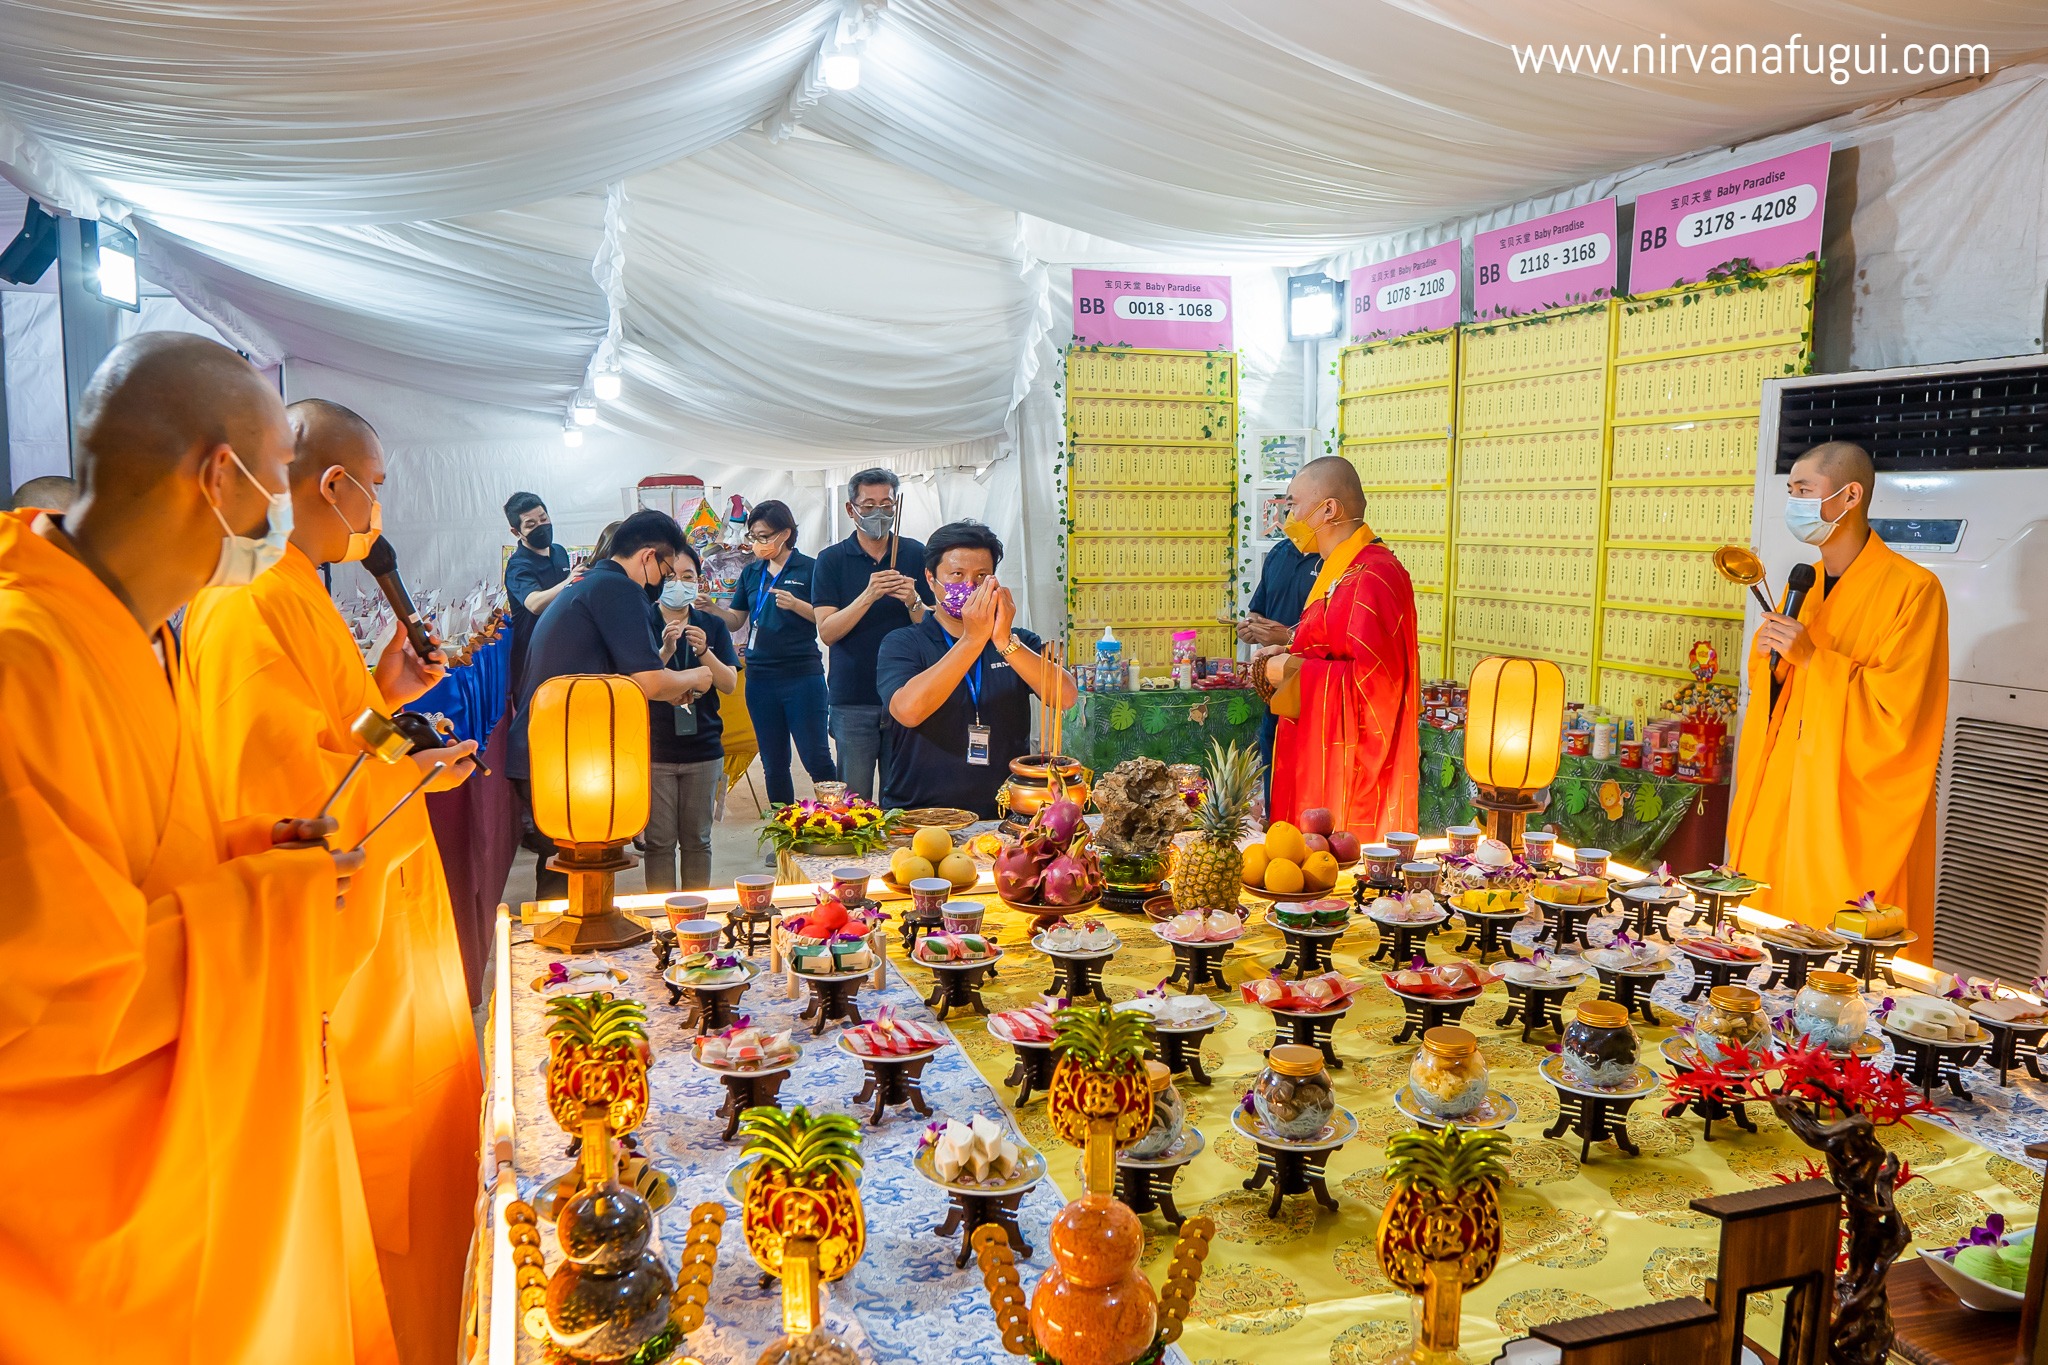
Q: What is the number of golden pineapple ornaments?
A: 4